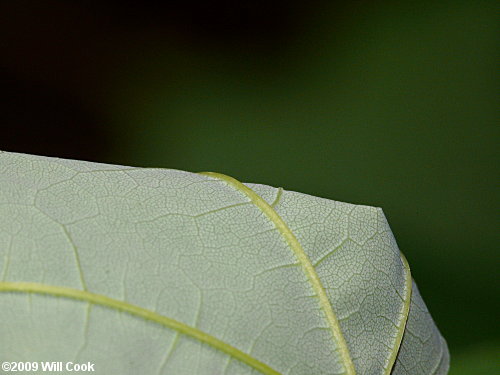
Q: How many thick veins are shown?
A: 3